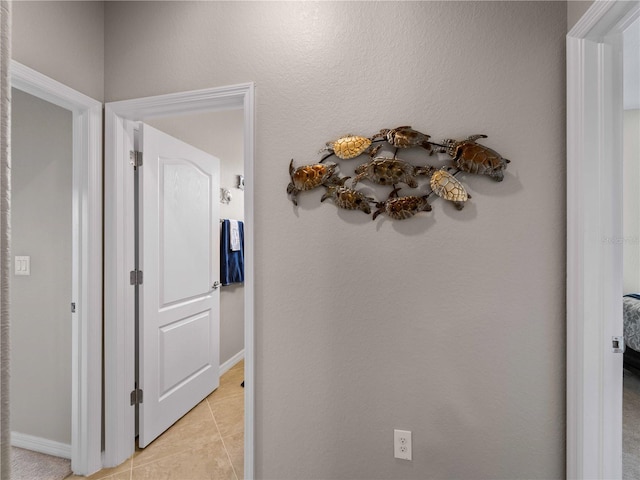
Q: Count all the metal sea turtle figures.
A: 8